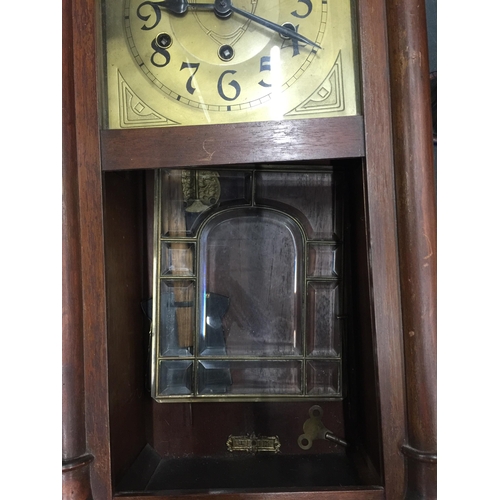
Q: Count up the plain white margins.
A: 2